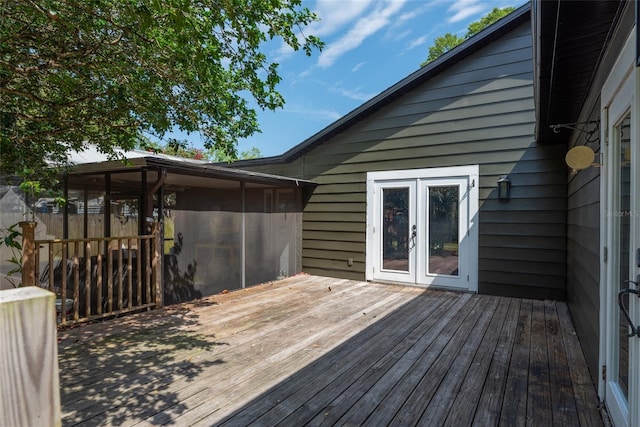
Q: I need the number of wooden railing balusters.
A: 11